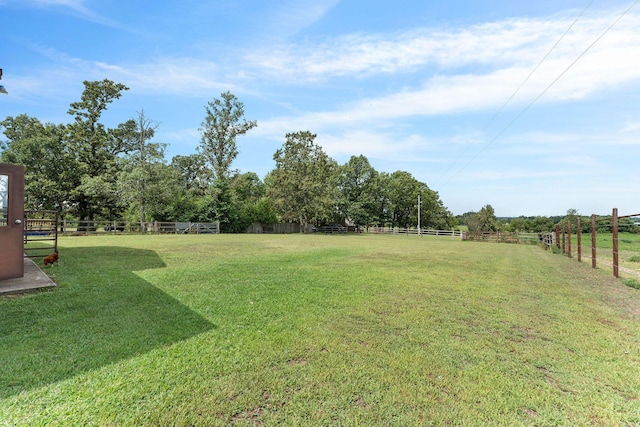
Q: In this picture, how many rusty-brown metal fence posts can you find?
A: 6